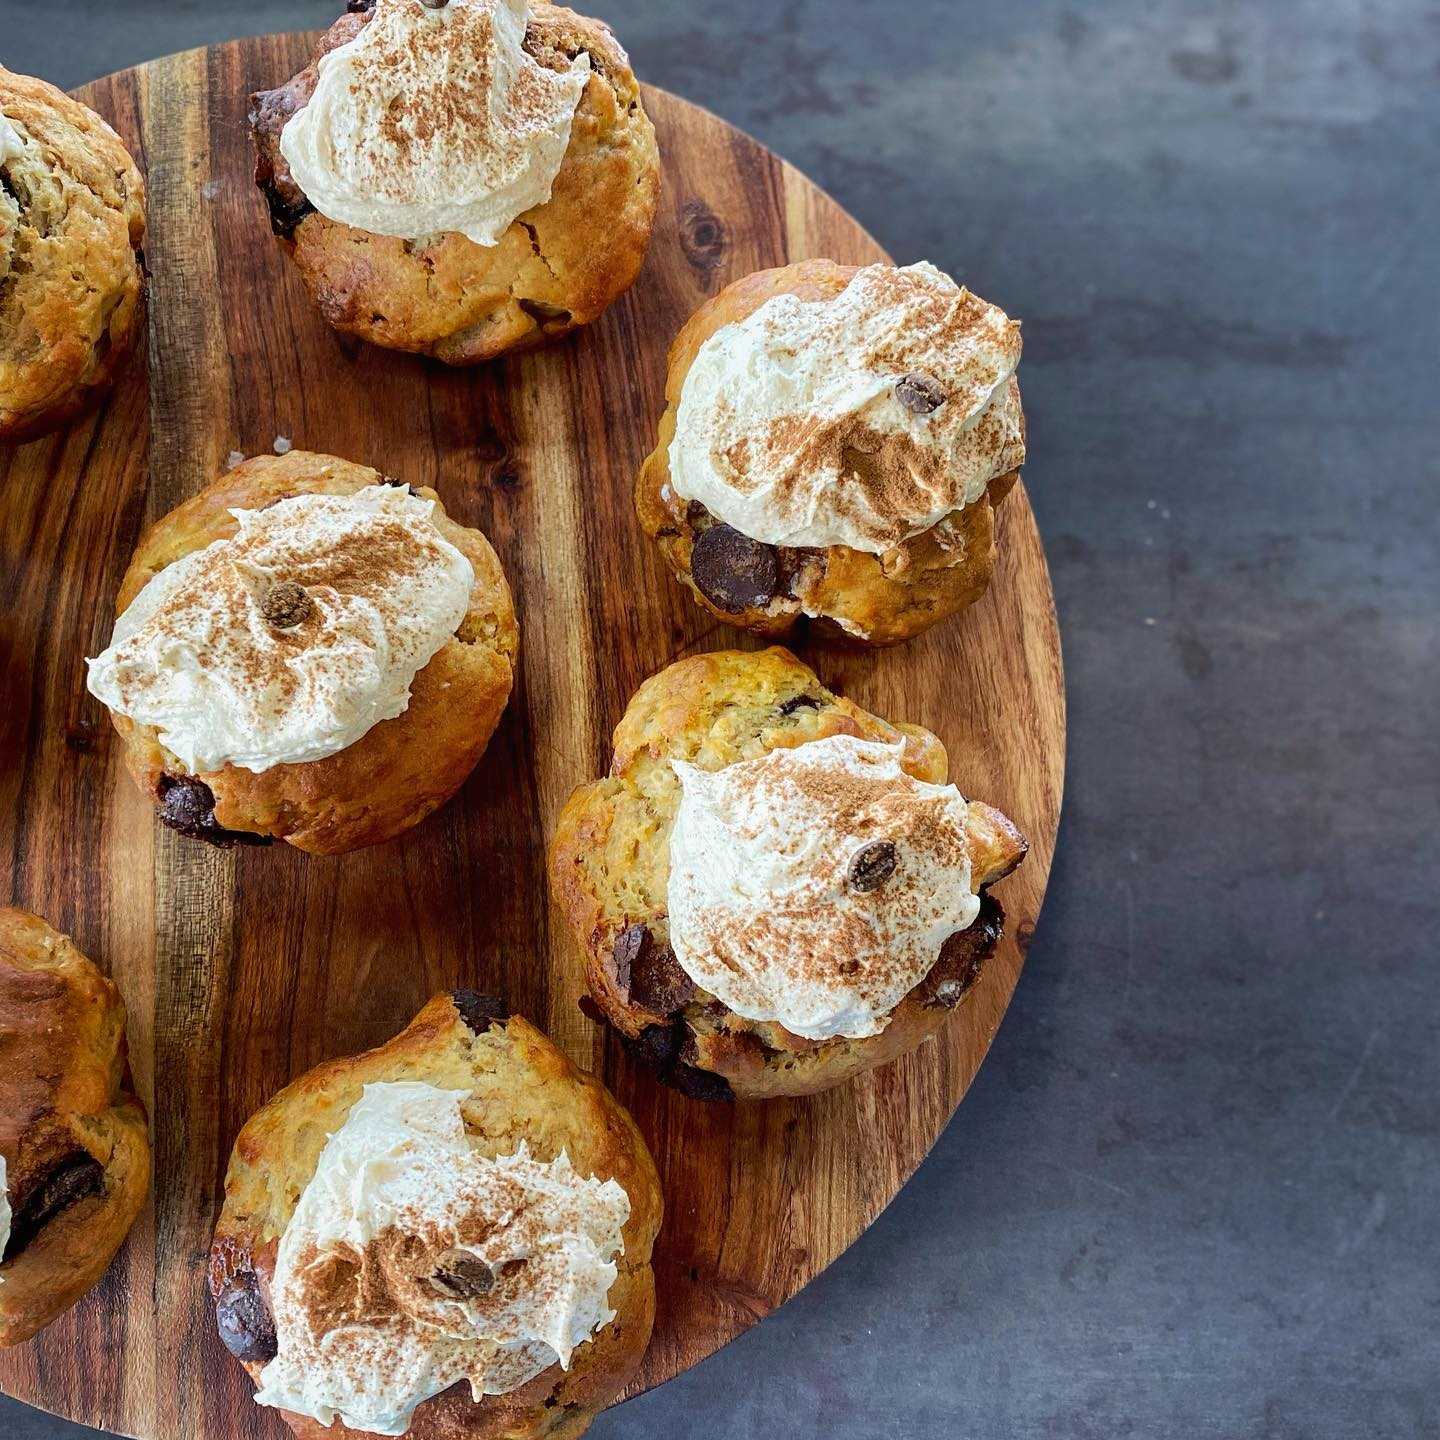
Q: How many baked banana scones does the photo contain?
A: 7